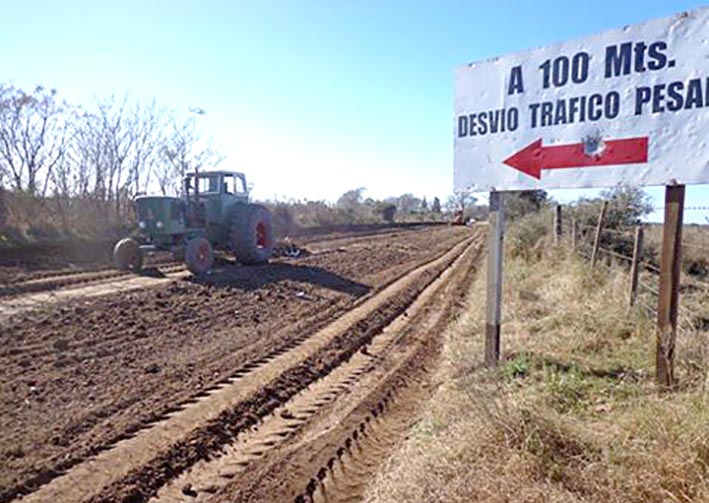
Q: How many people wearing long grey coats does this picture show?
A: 0